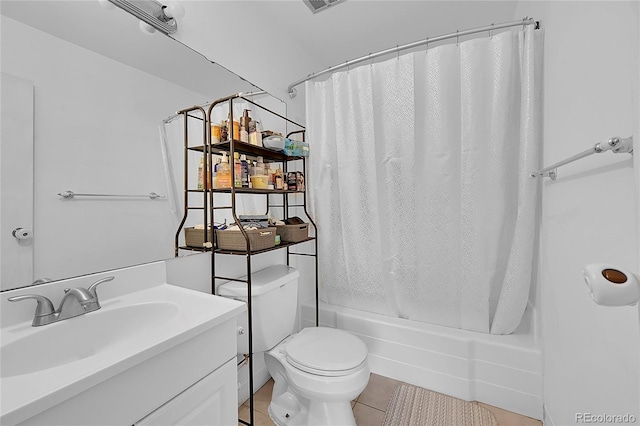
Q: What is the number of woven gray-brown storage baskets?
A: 2